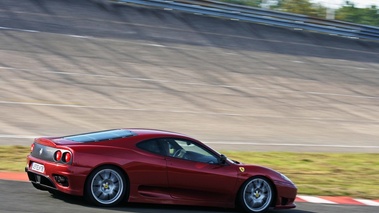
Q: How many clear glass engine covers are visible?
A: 1